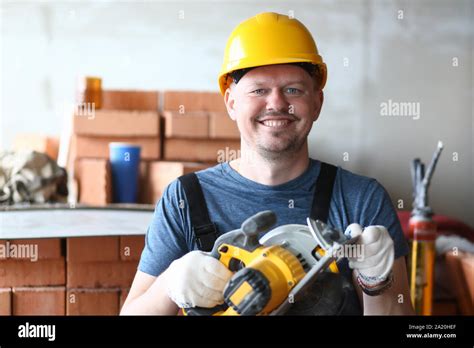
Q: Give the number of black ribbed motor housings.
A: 1